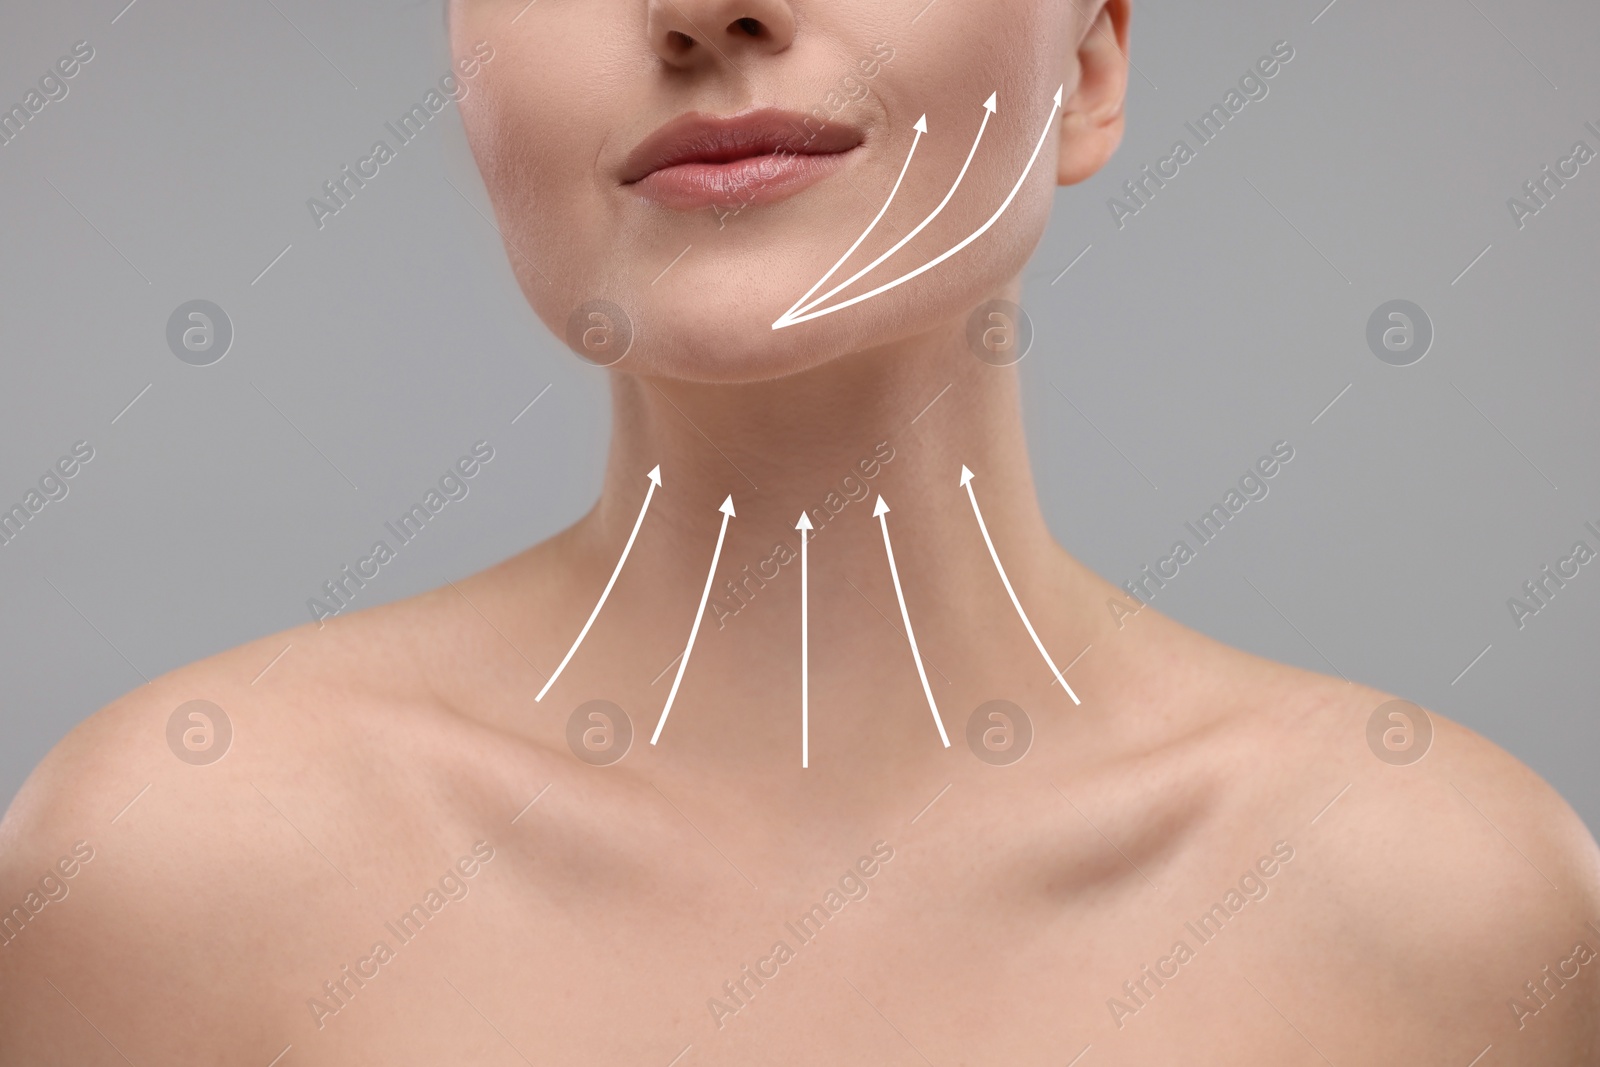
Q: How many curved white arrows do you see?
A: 7